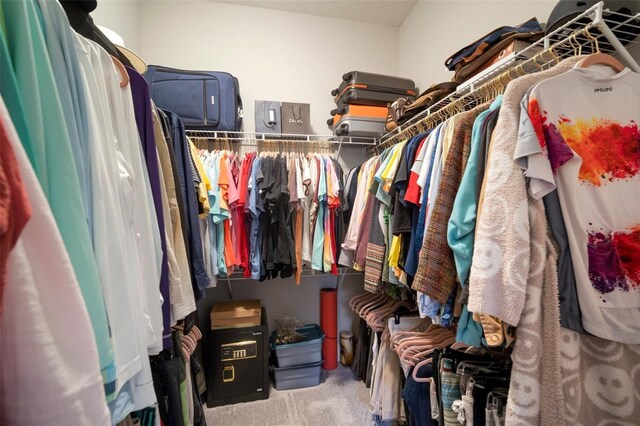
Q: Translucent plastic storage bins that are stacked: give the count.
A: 2